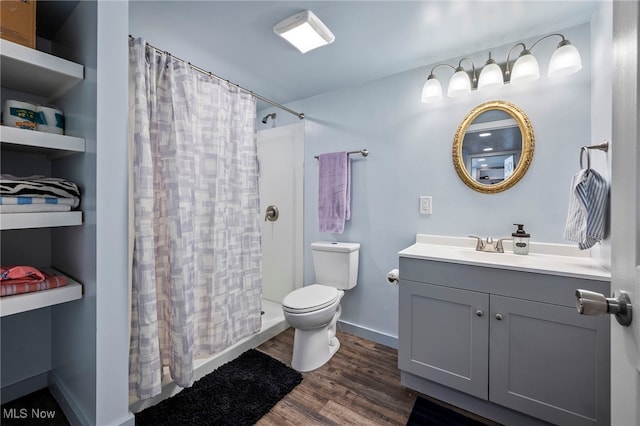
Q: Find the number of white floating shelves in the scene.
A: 4